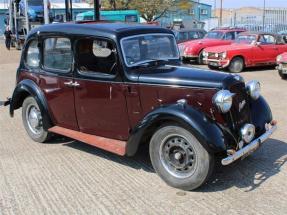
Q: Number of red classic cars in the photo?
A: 3